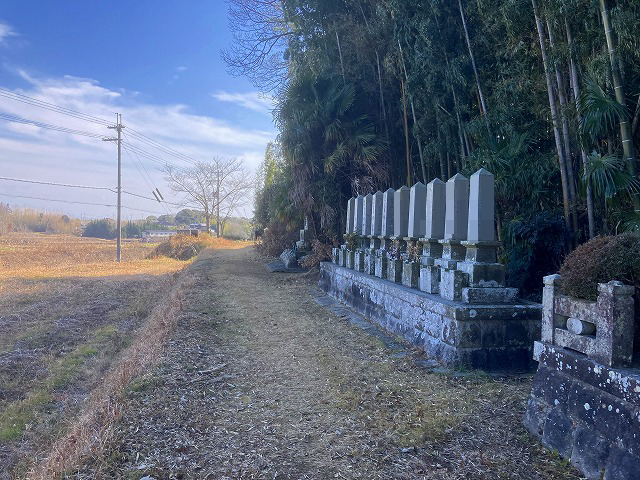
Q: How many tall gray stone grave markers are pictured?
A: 10